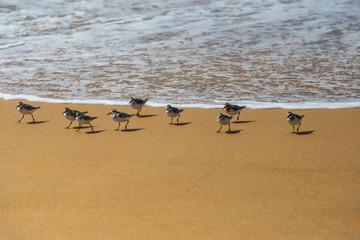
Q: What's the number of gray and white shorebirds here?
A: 9